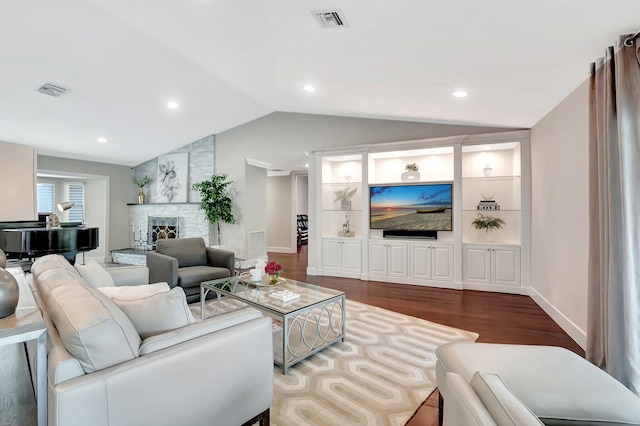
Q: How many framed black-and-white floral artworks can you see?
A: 1